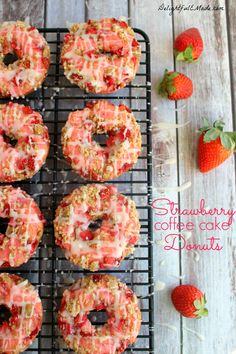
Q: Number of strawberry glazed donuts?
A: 8